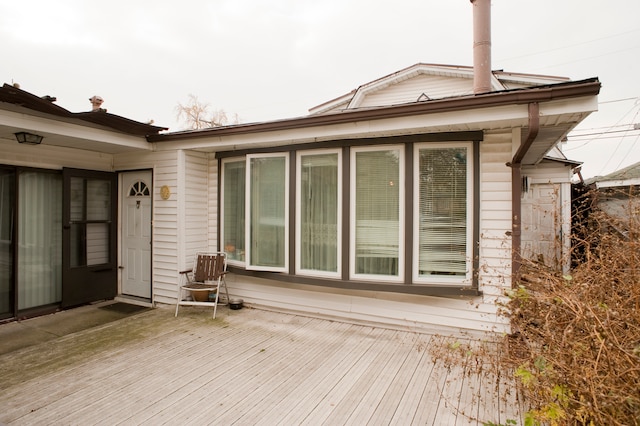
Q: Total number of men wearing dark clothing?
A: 0